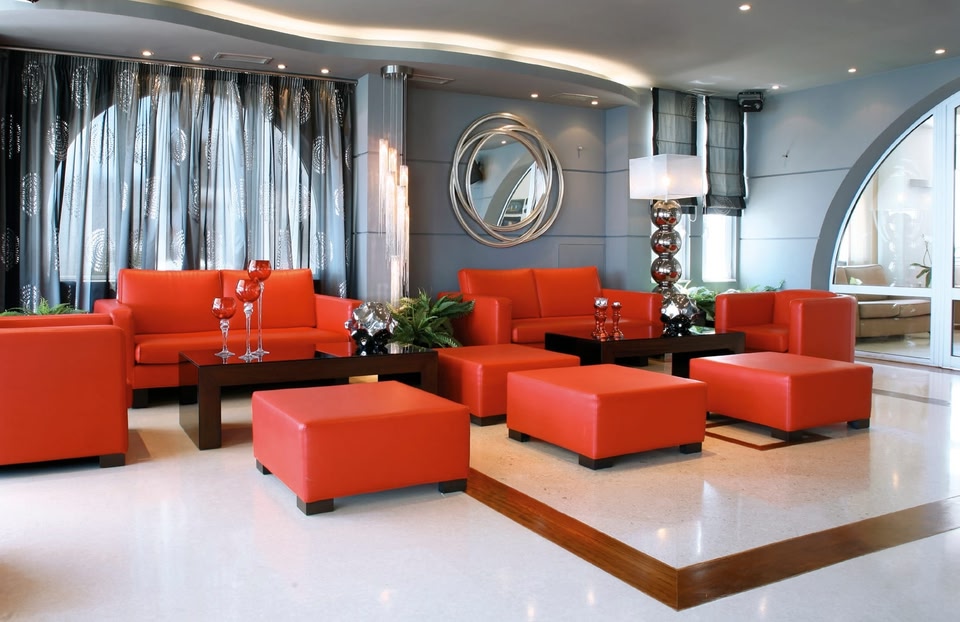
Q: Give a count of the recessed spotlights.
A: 10